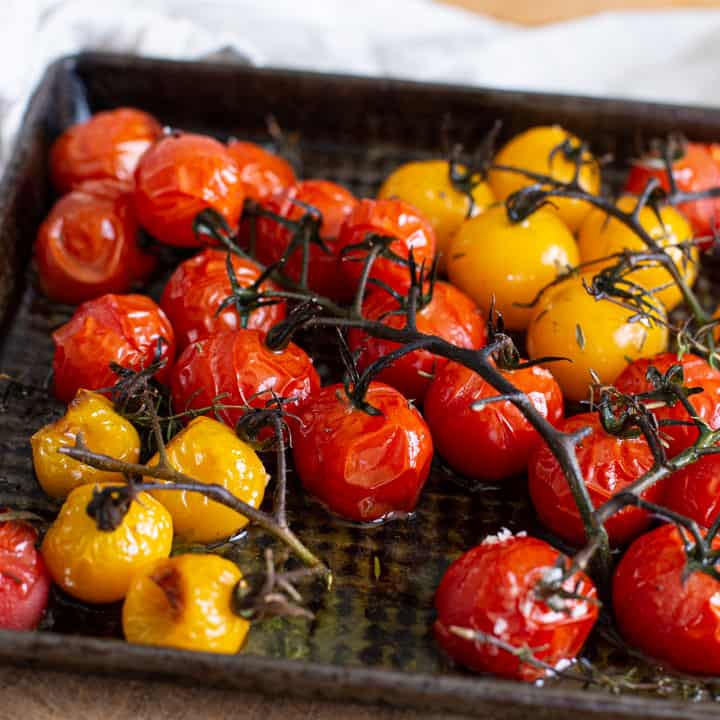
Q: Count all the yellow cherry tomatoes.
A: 9